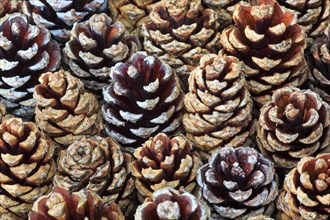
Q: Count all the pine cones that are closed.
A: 1